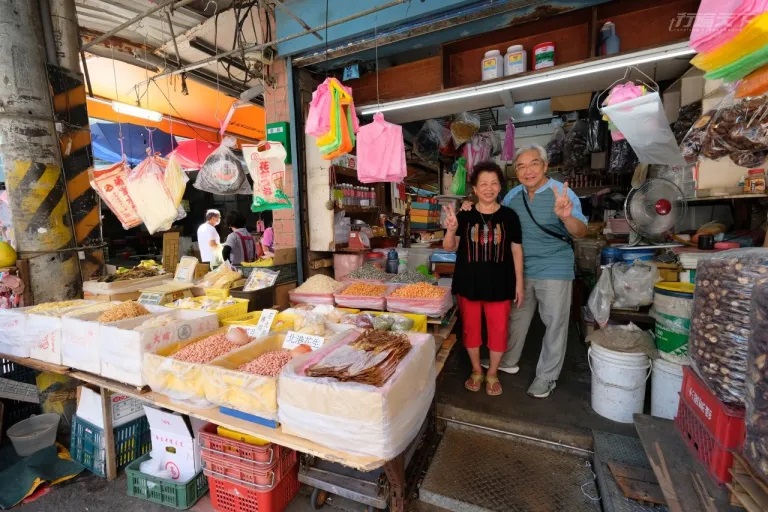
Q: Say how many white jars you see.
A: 2